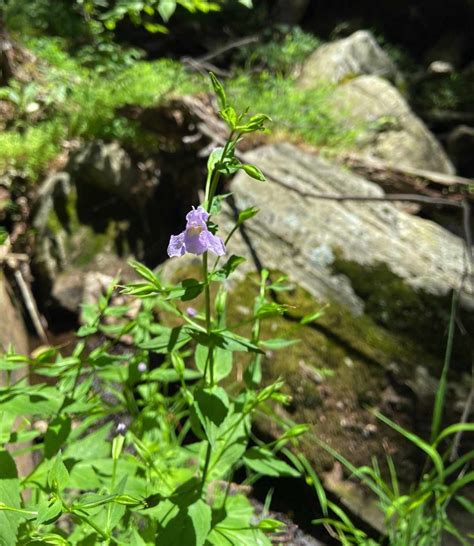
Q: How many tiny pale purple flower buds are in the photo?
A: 3